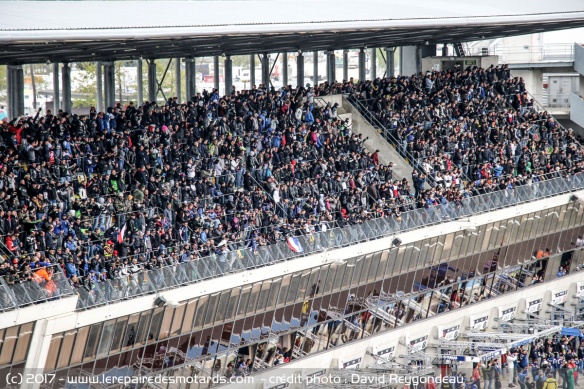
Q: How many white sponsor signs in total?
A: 11